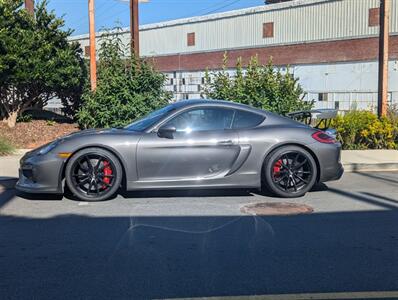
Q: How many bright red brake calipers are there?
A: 2